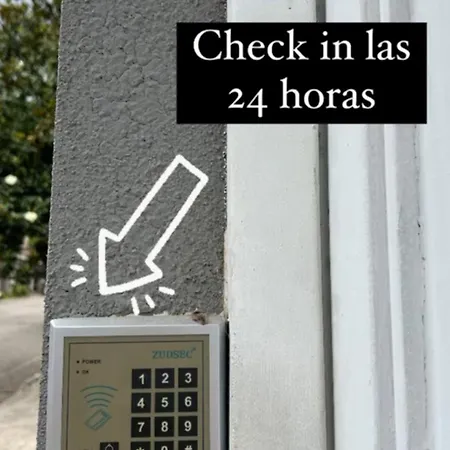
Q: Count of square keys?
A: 13